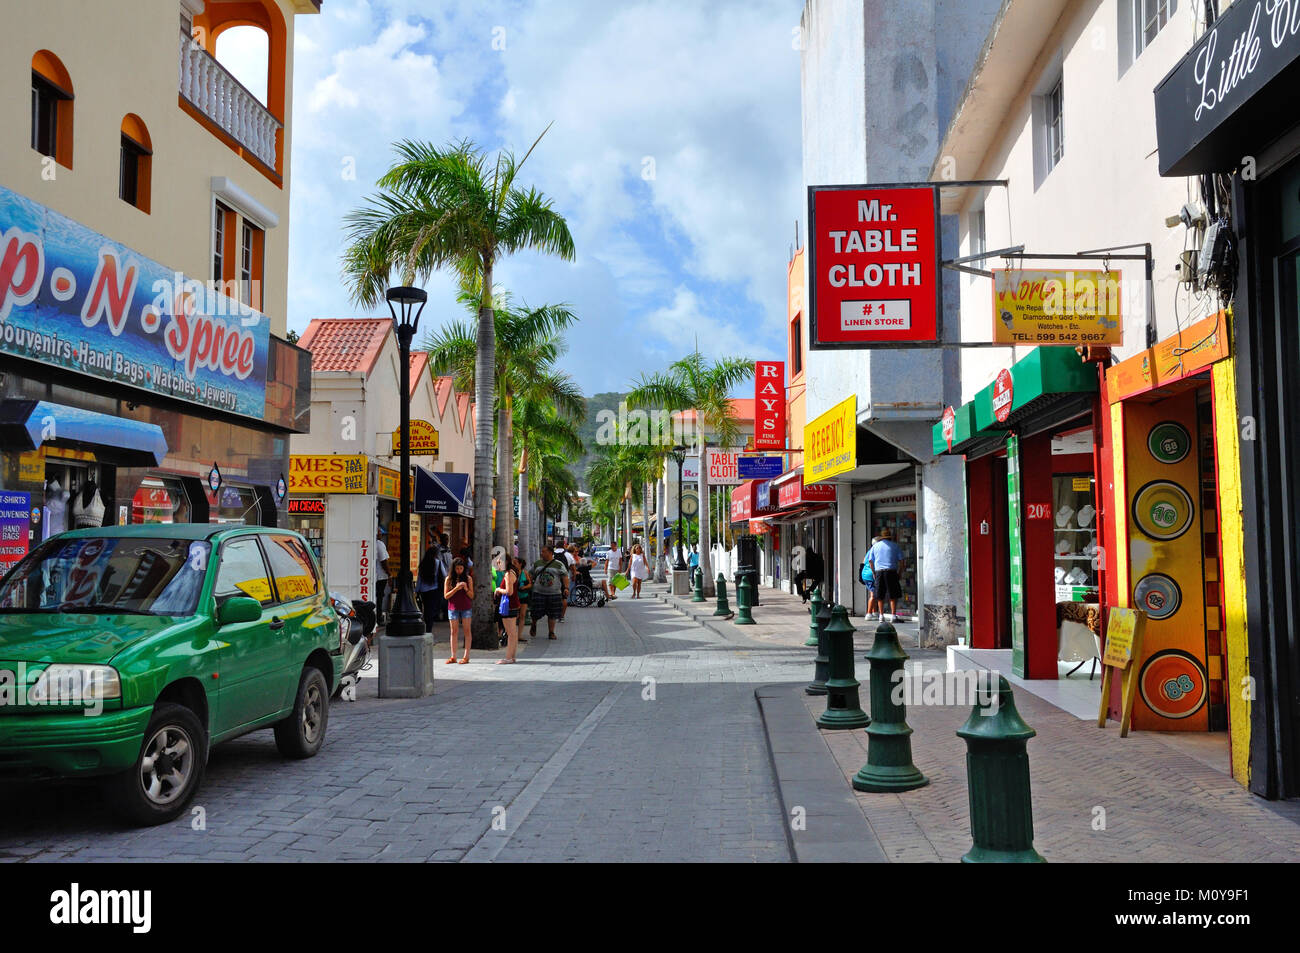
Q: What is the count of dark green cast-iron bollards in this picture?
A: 8